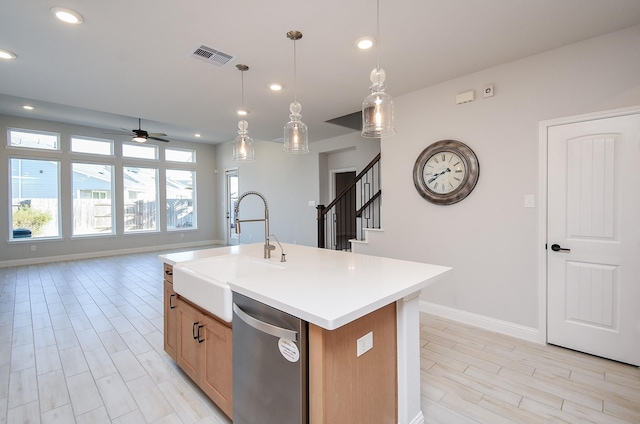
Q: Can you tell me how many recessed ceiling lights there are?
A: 7